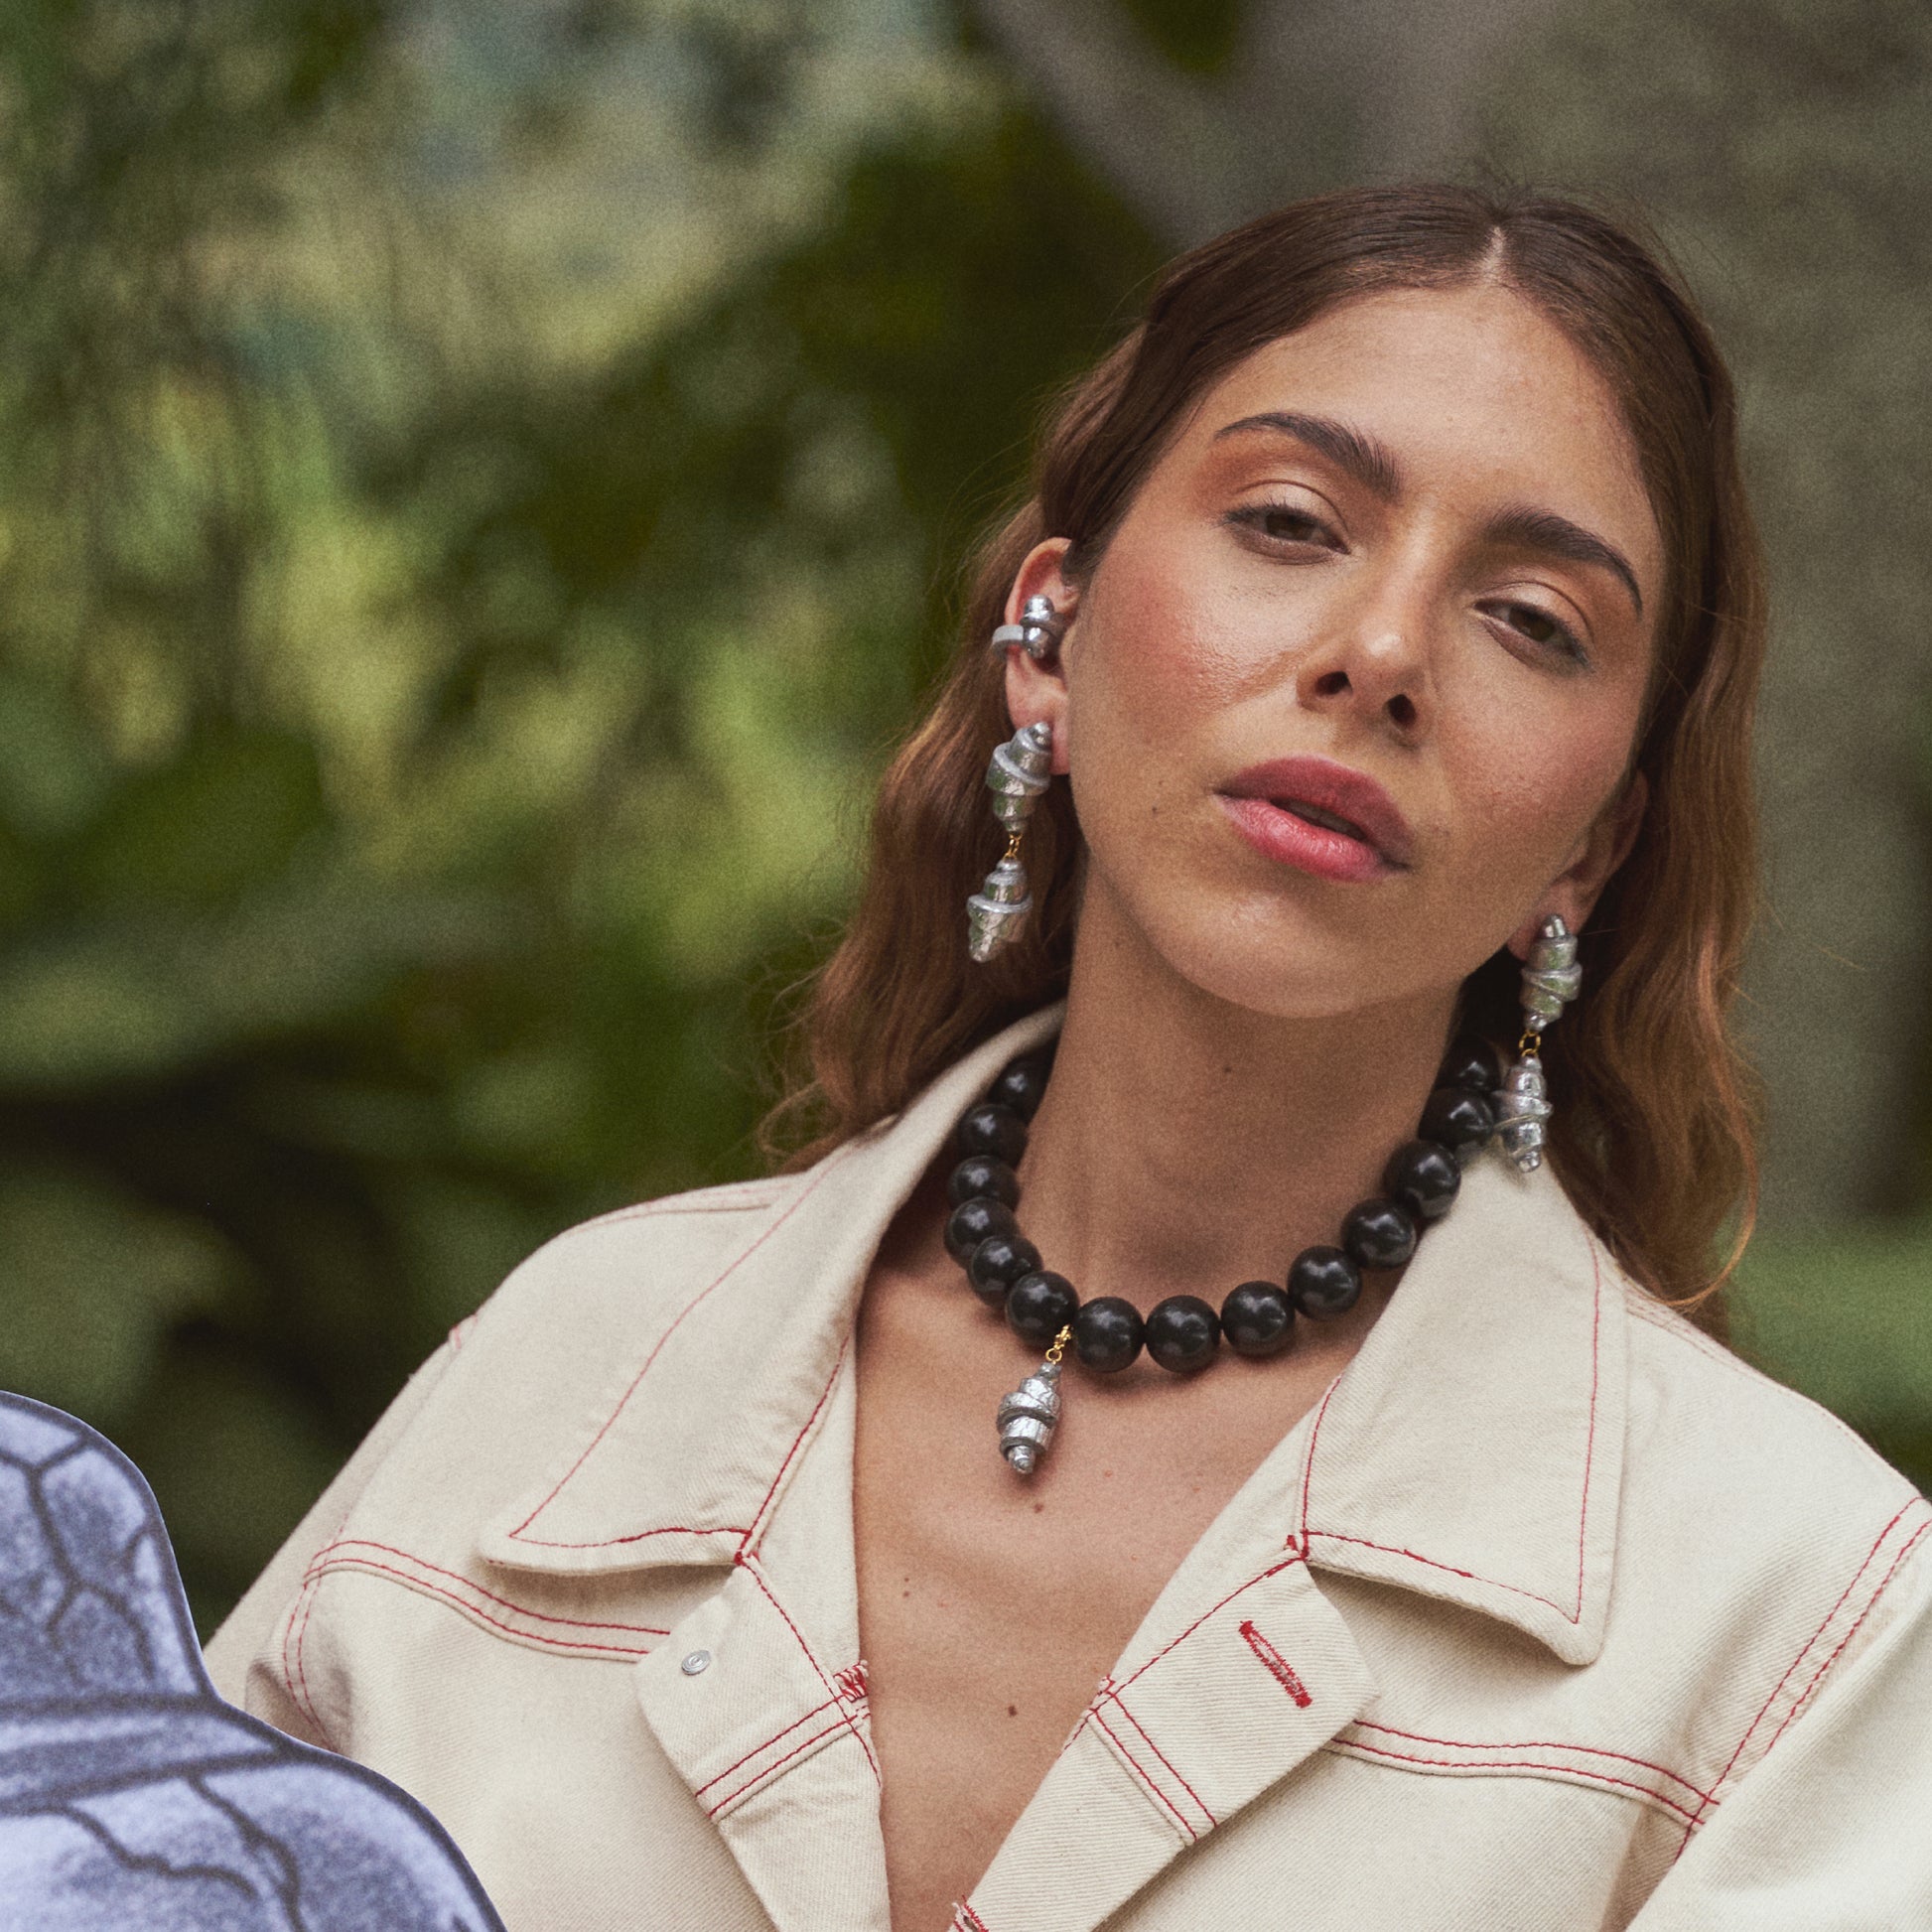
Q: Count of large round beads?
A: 14